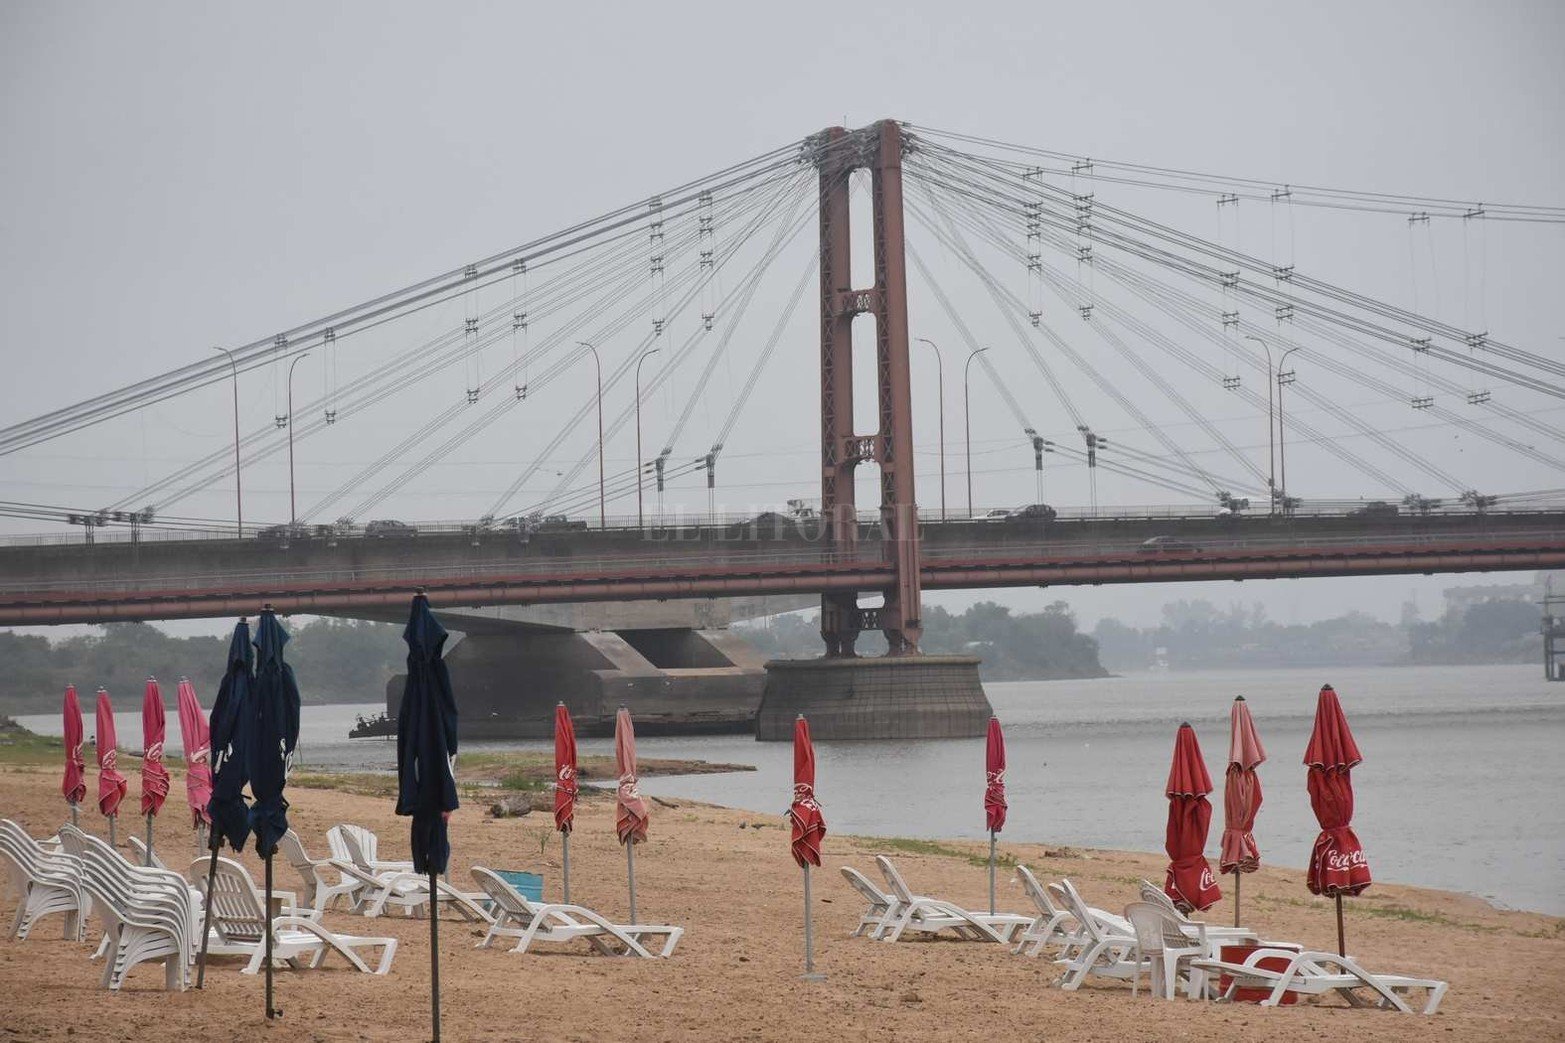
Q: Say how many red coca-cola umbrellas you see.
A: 11